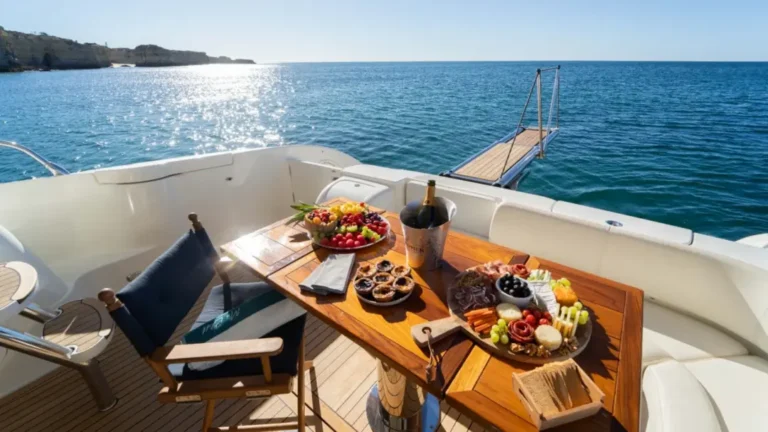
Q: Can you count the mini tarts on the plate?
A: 7